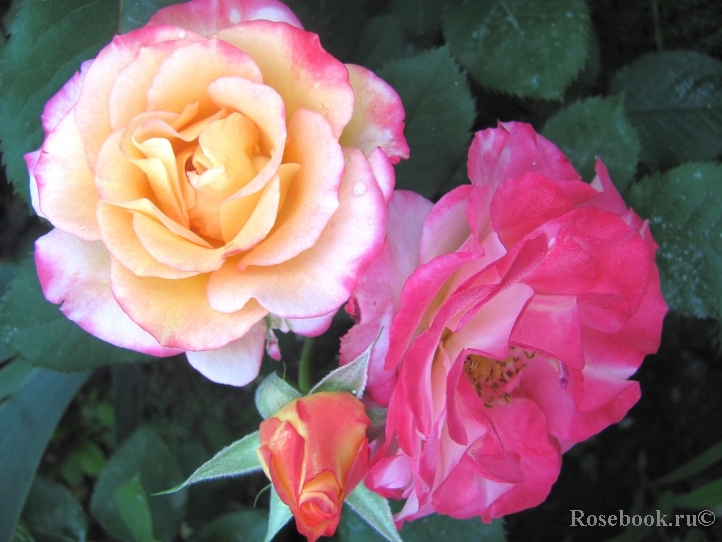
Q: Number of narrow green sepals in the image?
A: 5